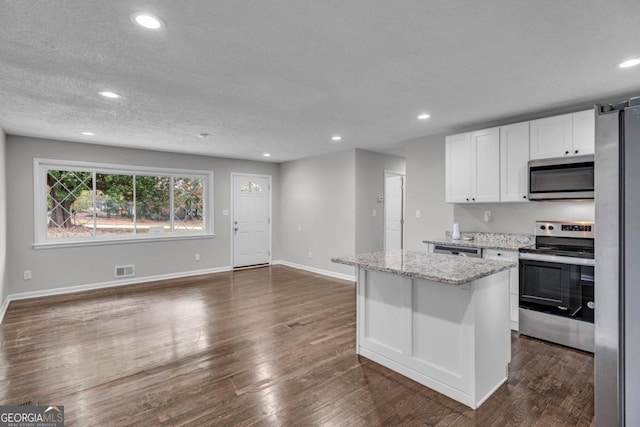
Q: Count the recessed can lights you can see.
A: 7